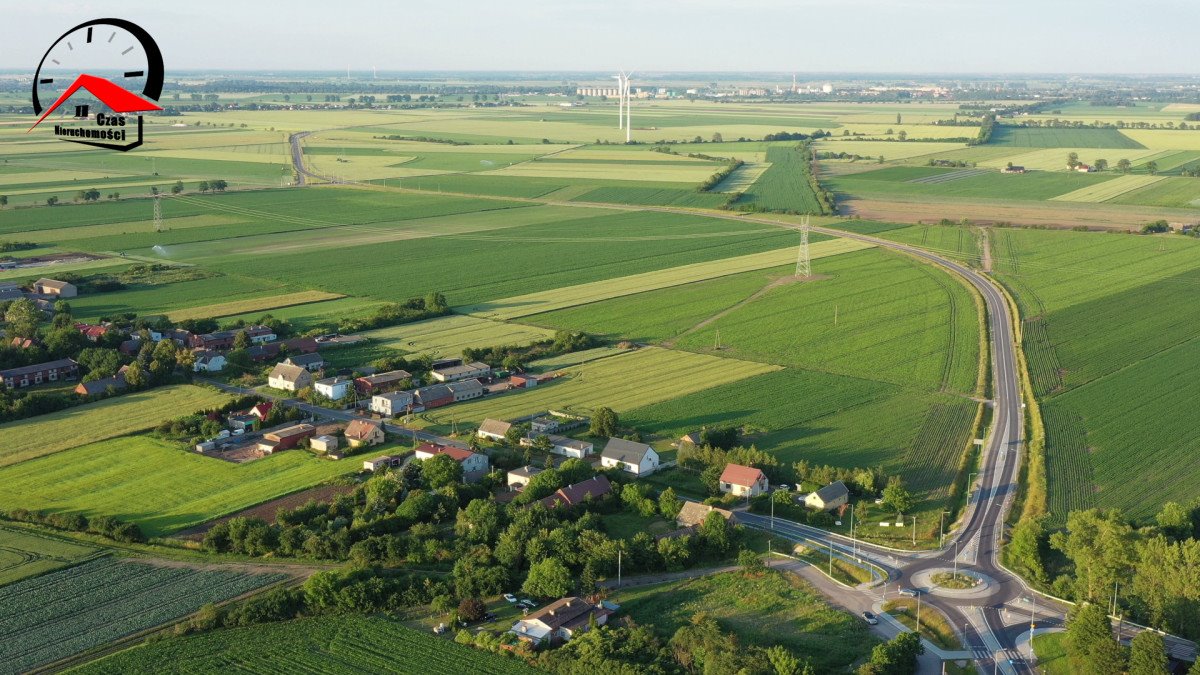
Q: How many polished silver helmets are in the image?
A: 0